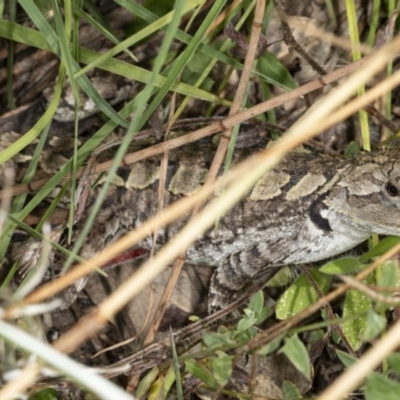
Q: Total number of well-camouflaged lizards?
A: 1